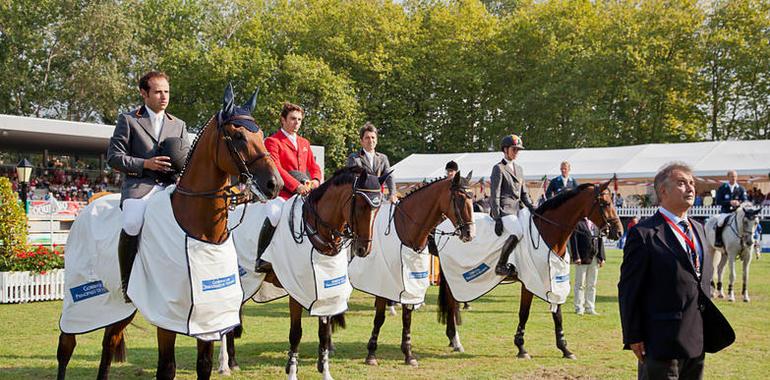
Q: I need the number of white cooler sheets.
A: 4